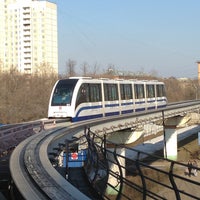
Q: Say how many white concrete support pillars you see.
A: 2